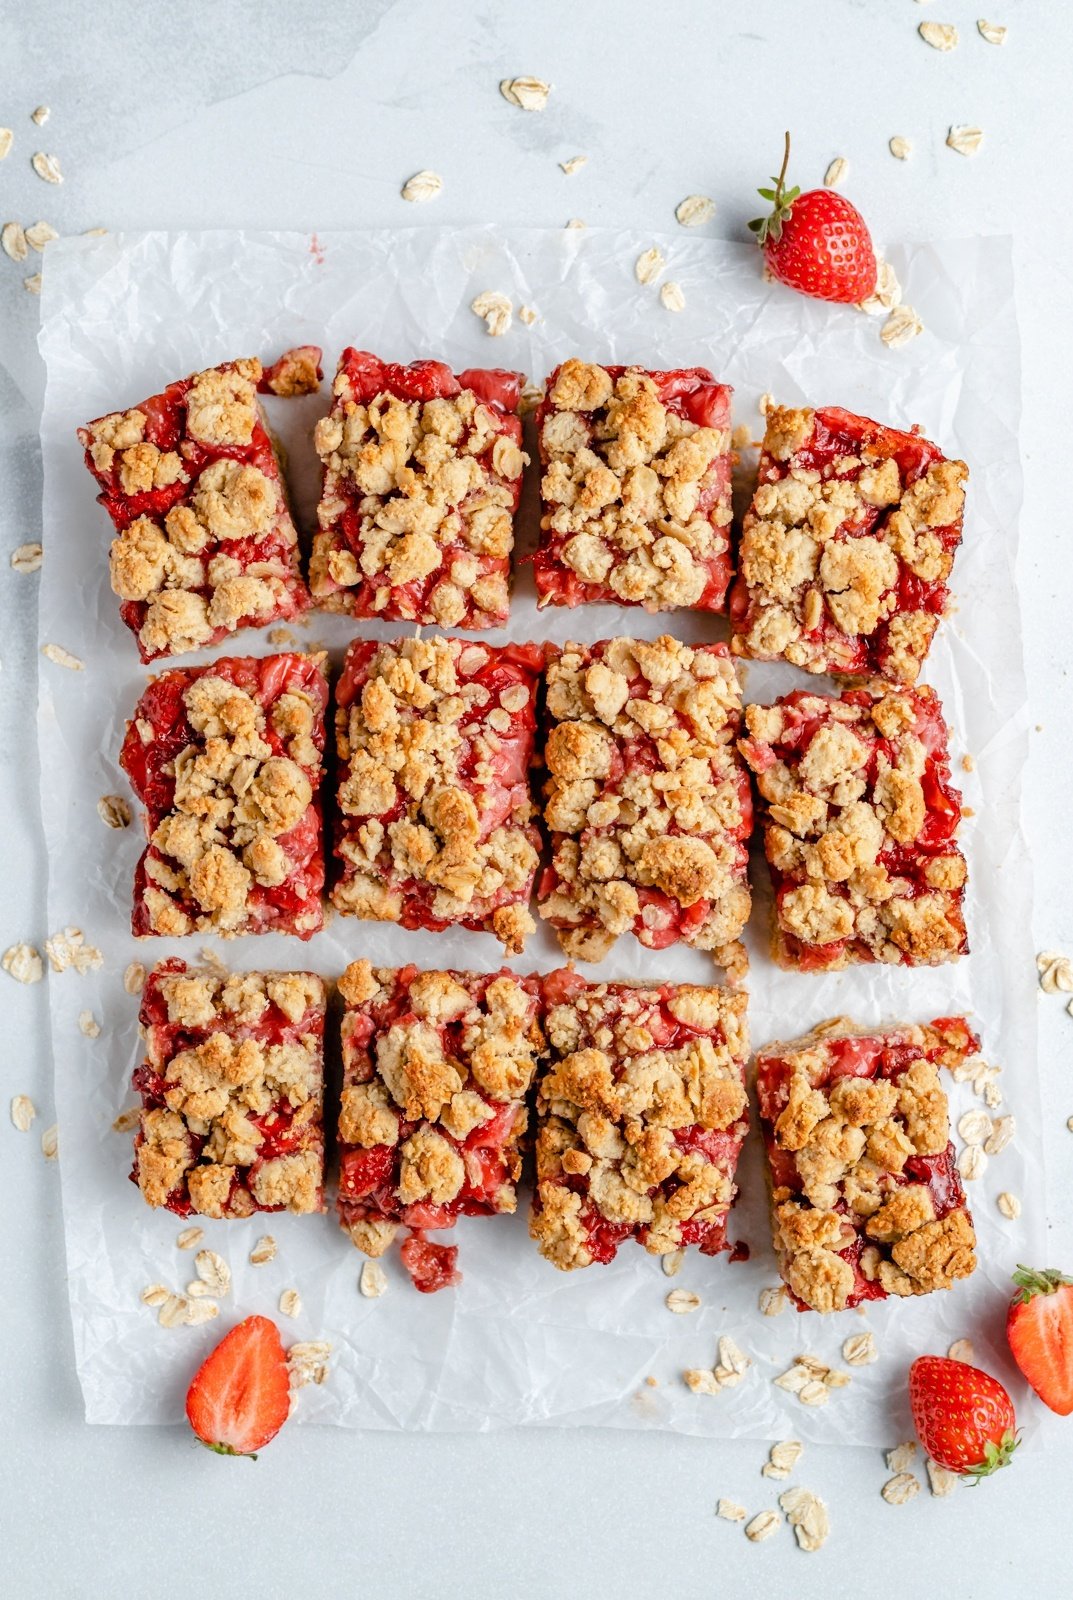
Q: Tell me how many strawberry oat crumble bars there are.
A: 12